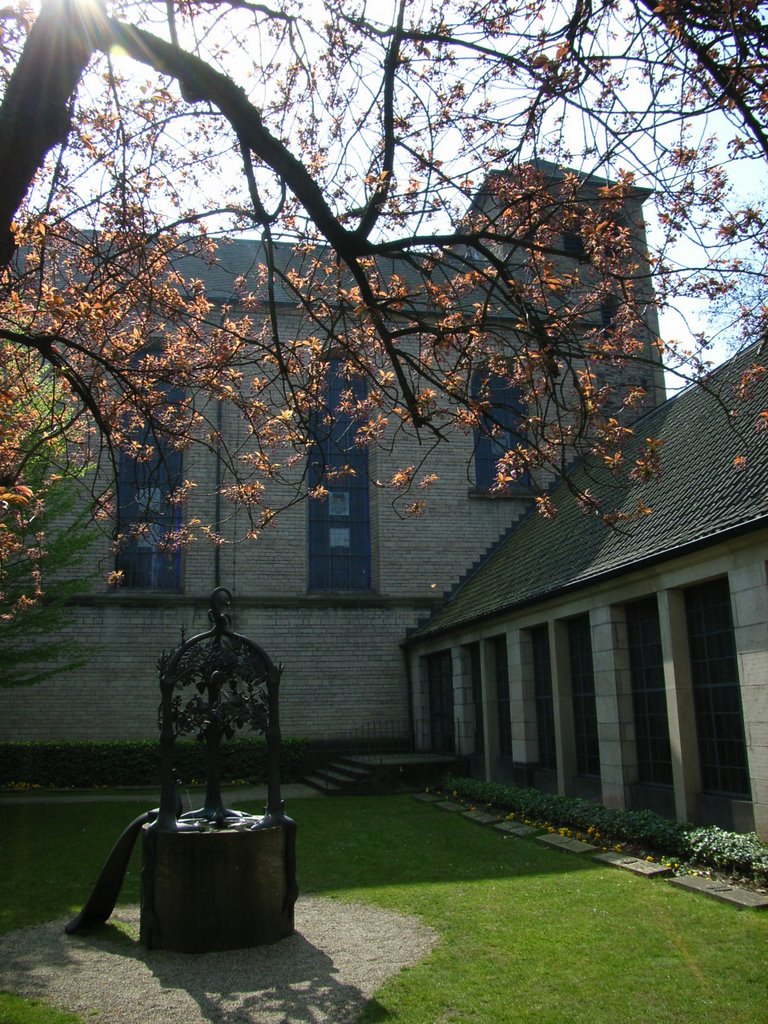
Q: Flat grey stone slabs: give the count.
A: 7